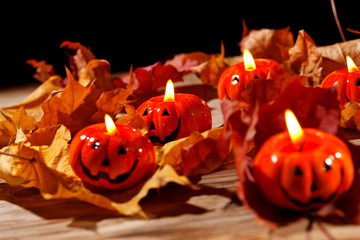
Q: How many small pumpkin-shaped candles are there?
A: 5